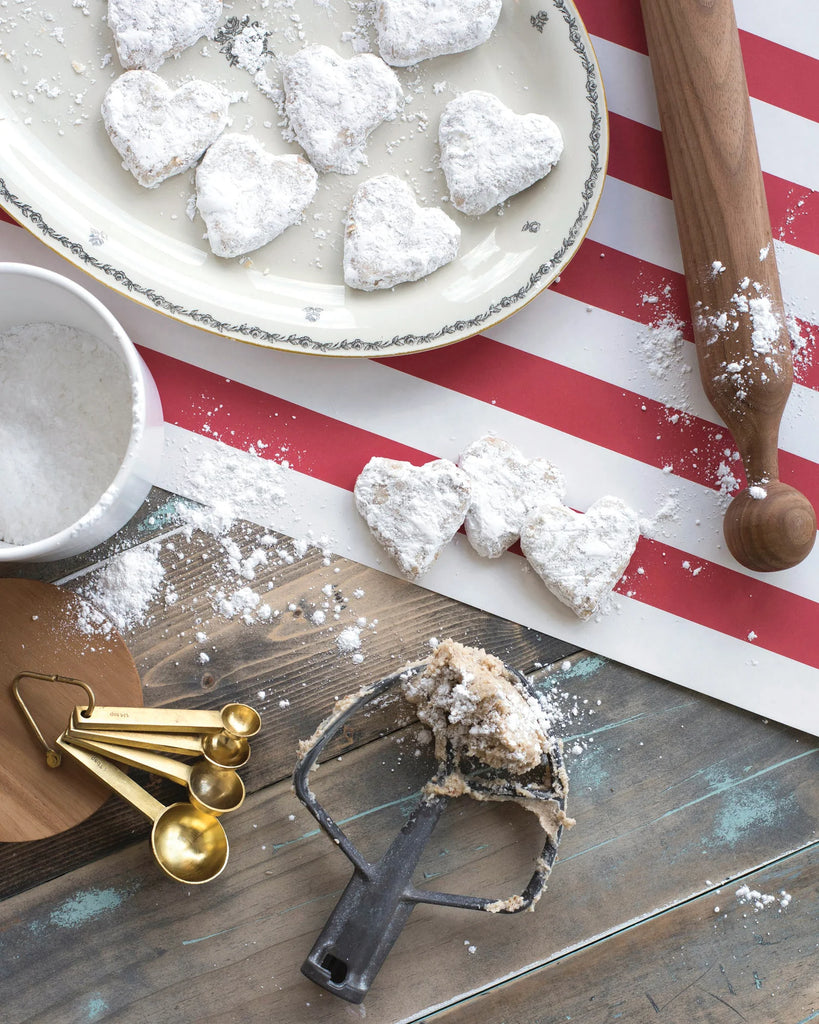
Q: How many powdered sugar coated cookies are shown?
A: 10